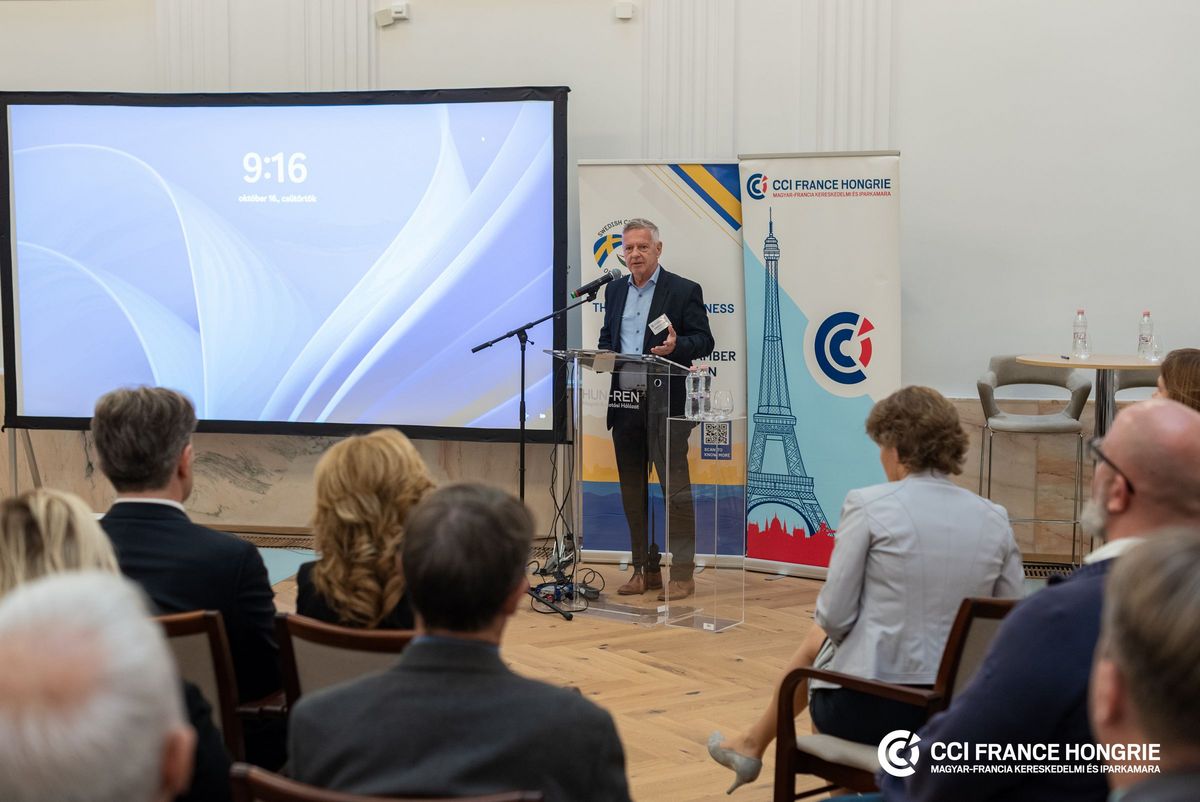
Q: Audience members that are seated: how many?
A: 9